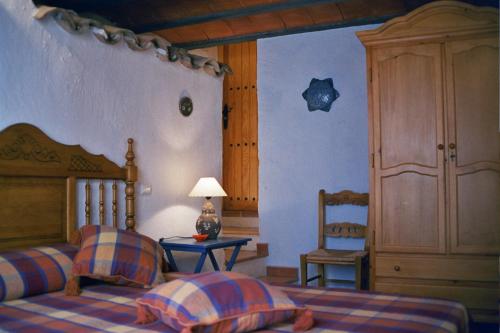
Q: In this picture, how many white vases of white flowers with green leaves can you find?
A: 0